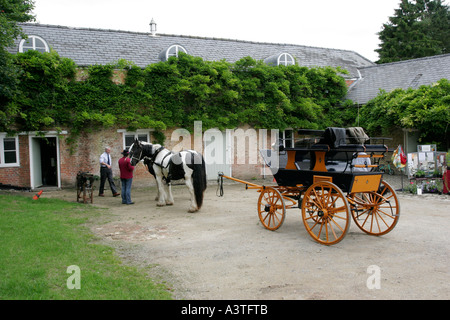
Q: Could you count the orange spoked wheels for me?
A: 4